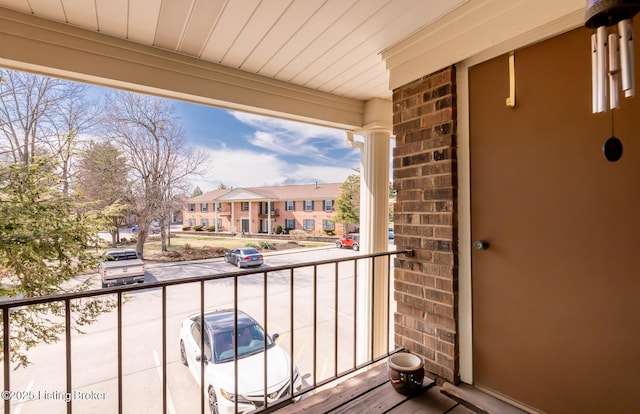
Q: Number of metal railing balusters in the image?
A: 13